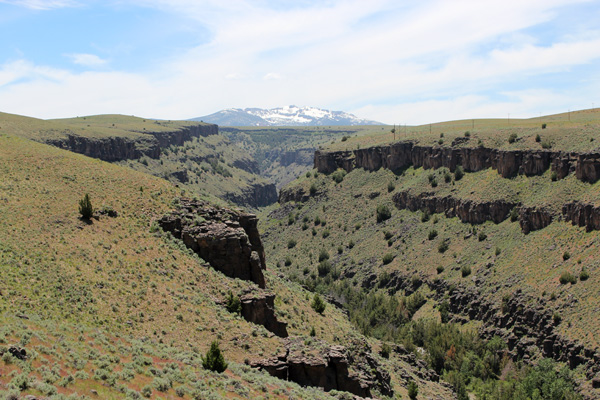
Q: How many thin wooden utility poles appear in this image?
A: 9